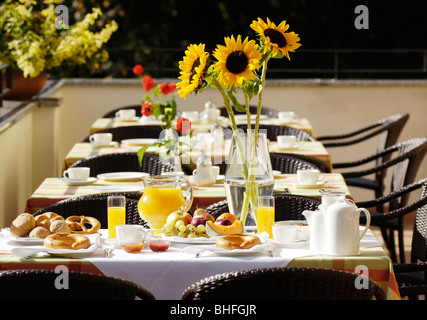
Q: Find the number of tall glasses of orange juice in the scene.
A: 2